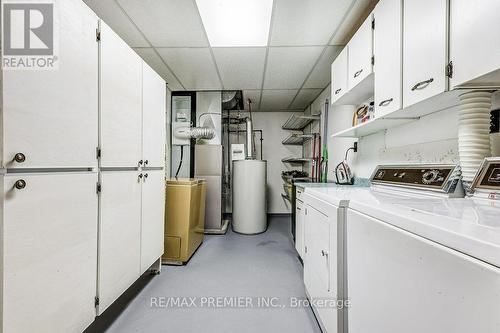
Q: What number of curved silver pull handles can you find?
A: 4